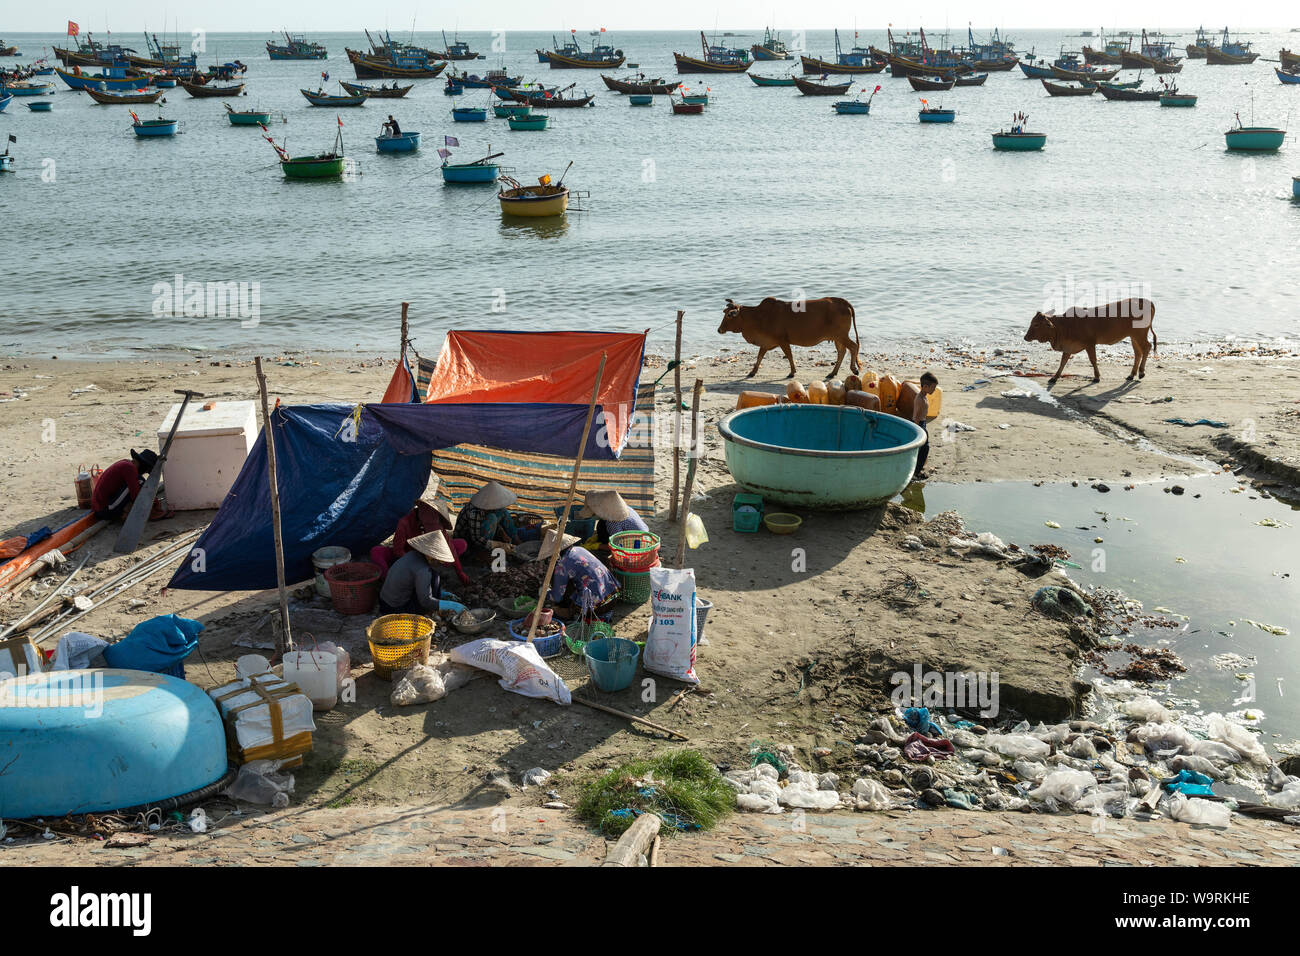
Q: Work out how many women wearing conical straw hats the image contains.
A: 5